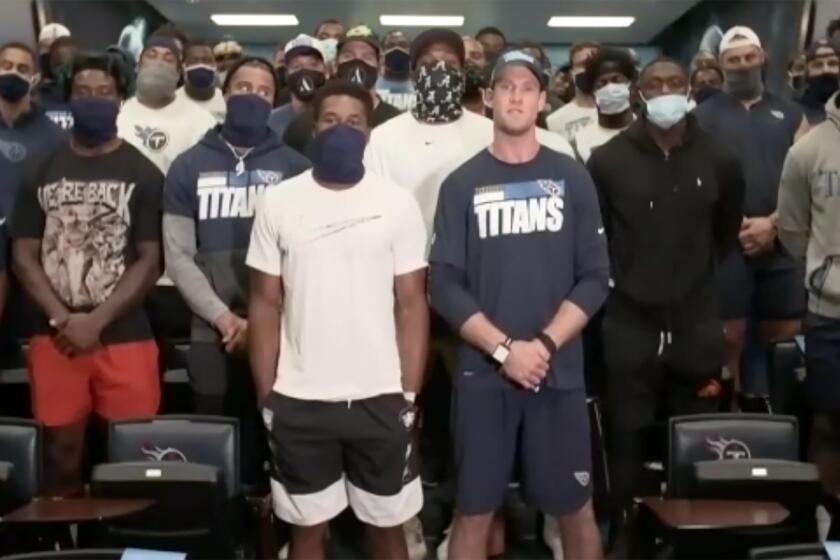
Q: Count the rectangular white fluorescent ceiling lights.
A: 3